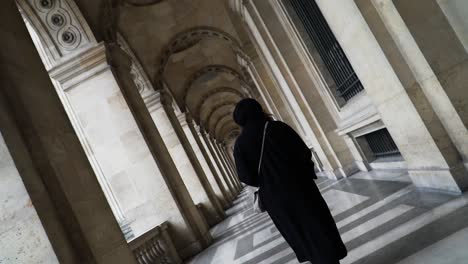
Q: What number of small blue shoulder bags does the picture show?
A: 0